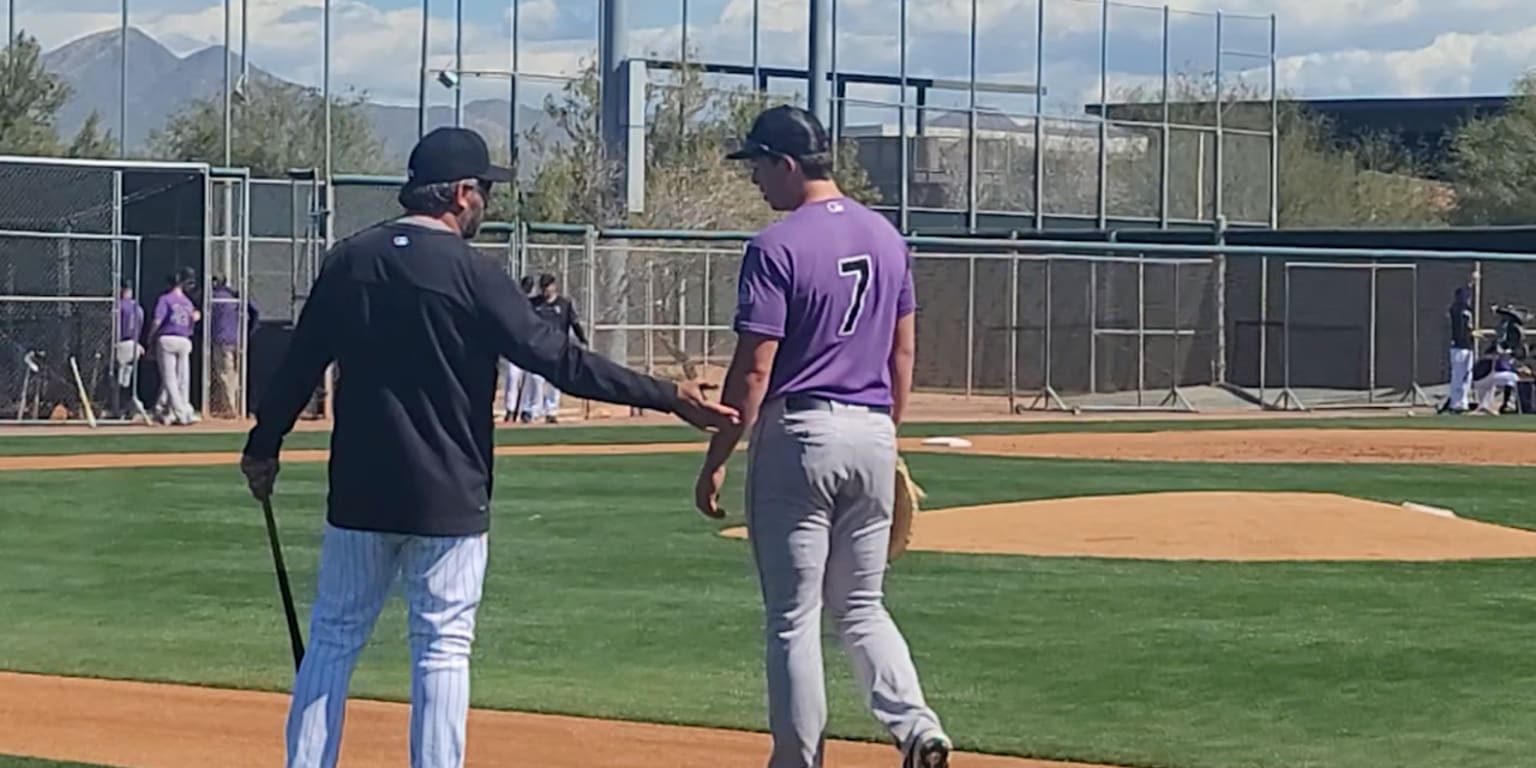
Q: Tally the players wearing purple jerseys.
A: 4